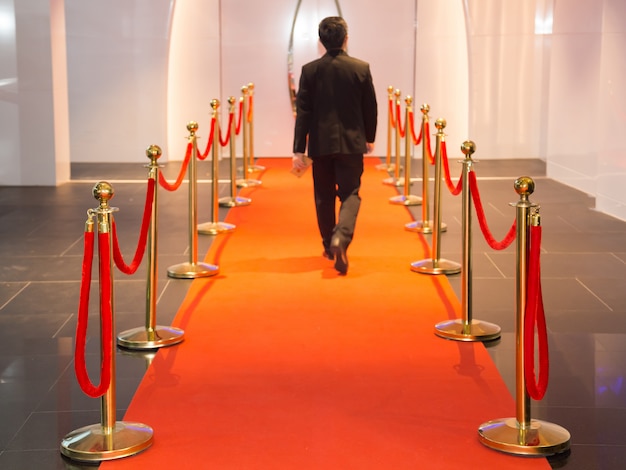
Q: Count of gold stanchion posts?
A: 14